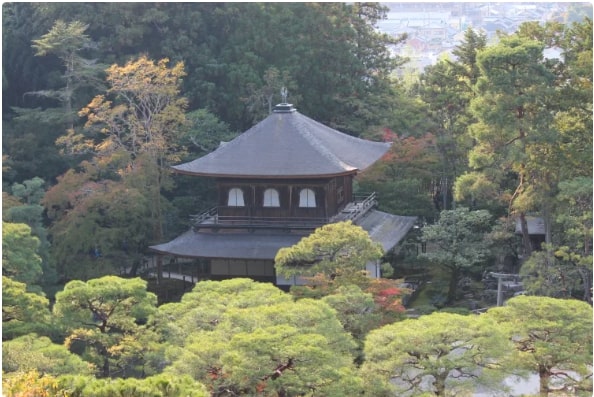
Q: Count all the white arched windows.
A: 3